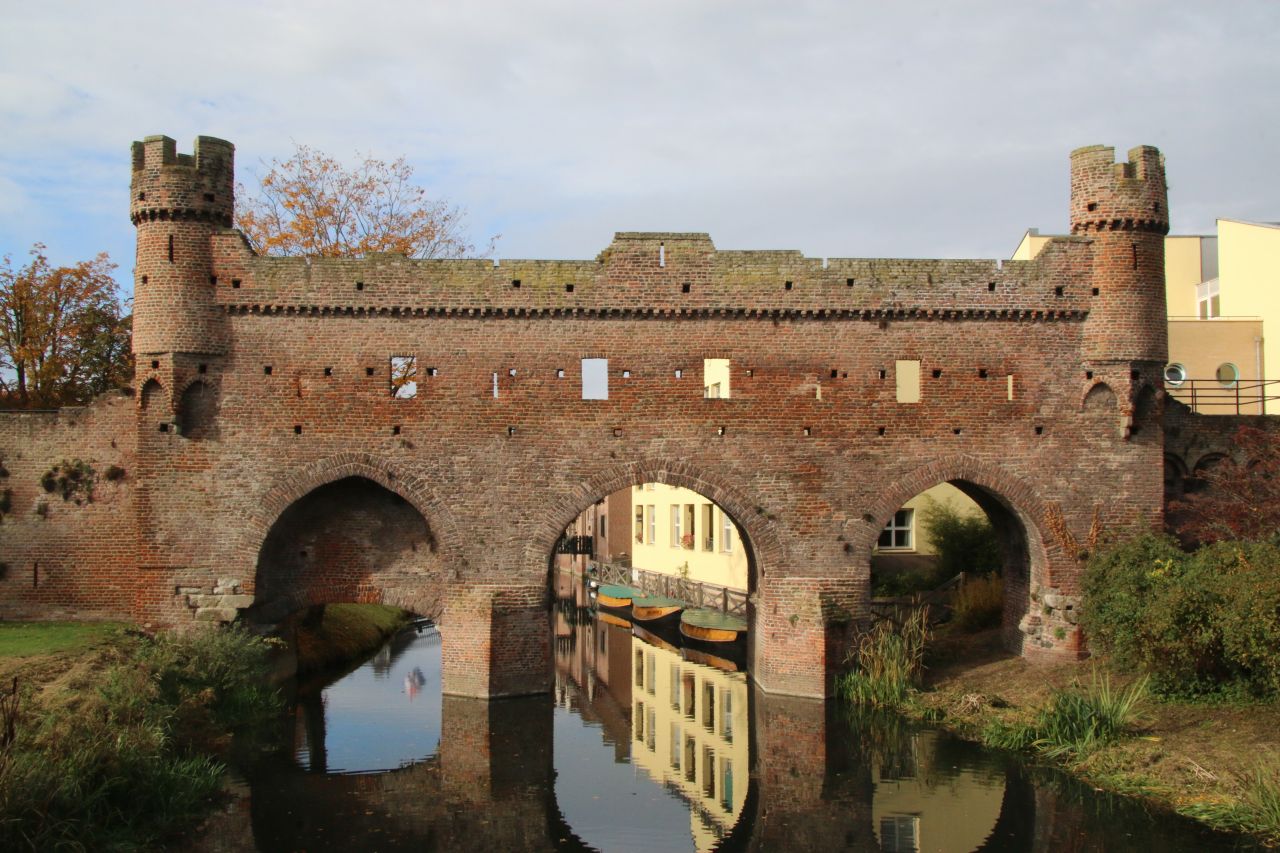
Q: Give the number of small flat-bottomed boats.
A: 3